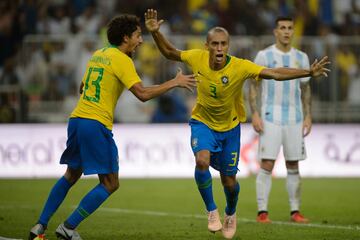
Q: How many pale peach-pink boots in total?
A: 2